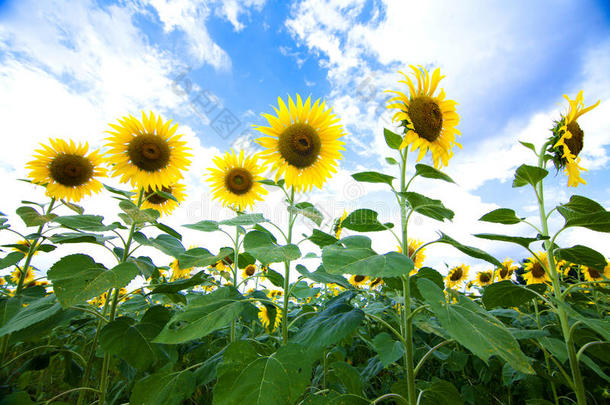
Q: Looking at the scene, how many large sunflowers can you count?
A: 6